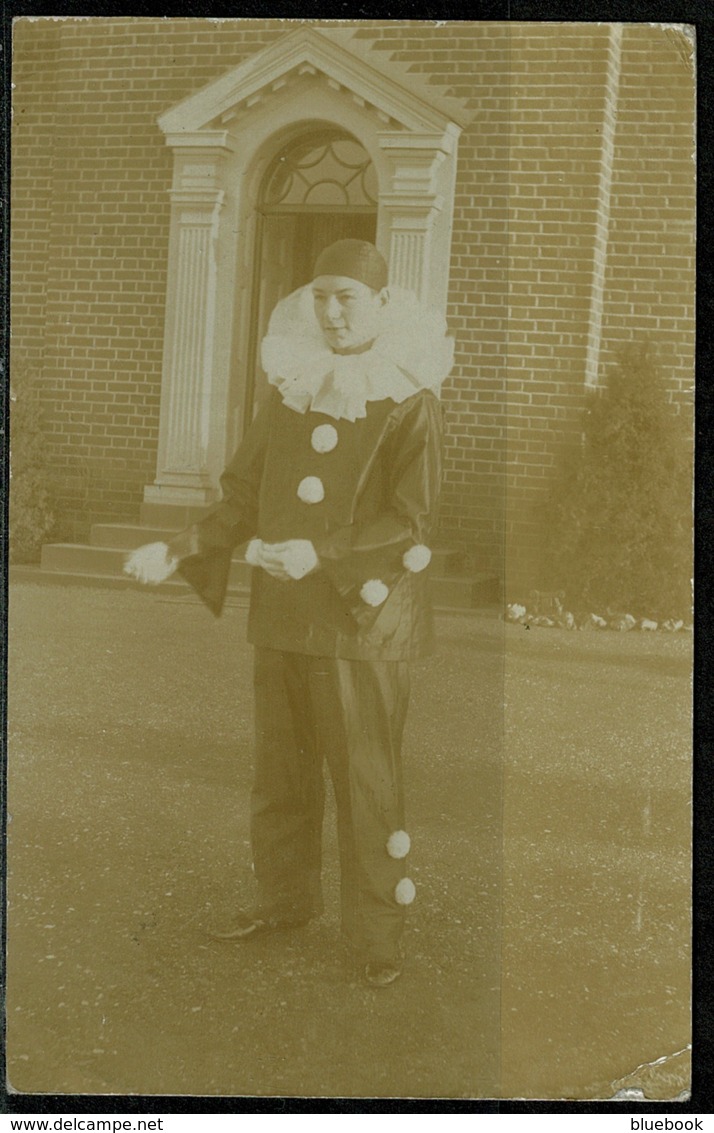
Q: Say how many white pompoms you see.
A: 6